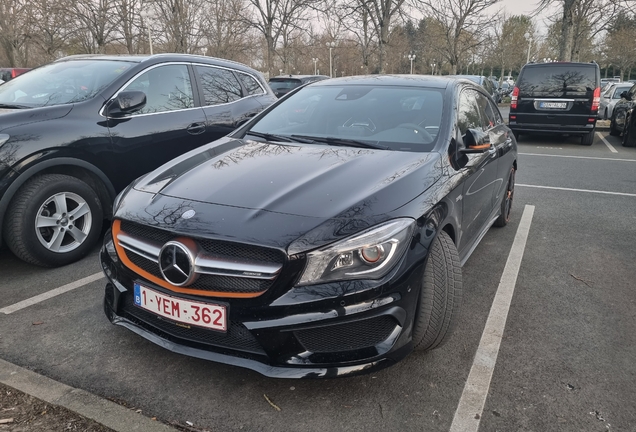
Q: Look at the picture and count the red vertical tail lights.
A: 2